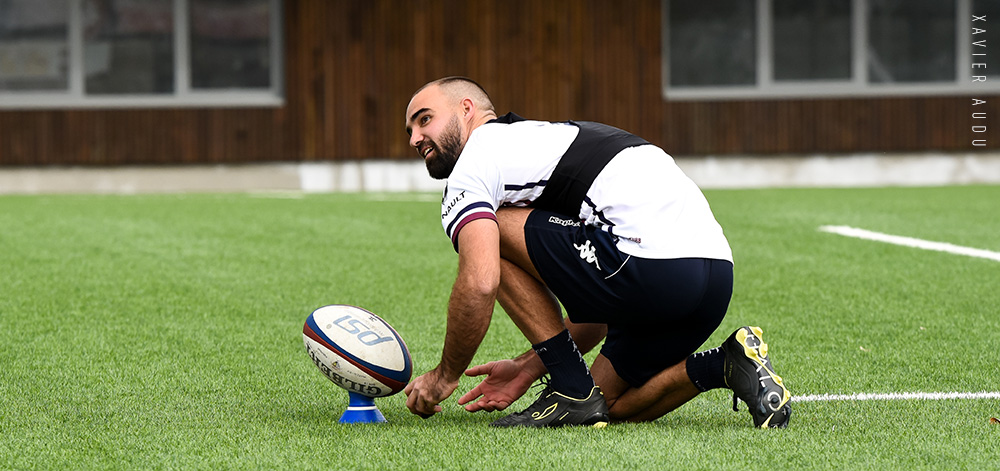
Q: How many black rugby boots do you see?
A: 2